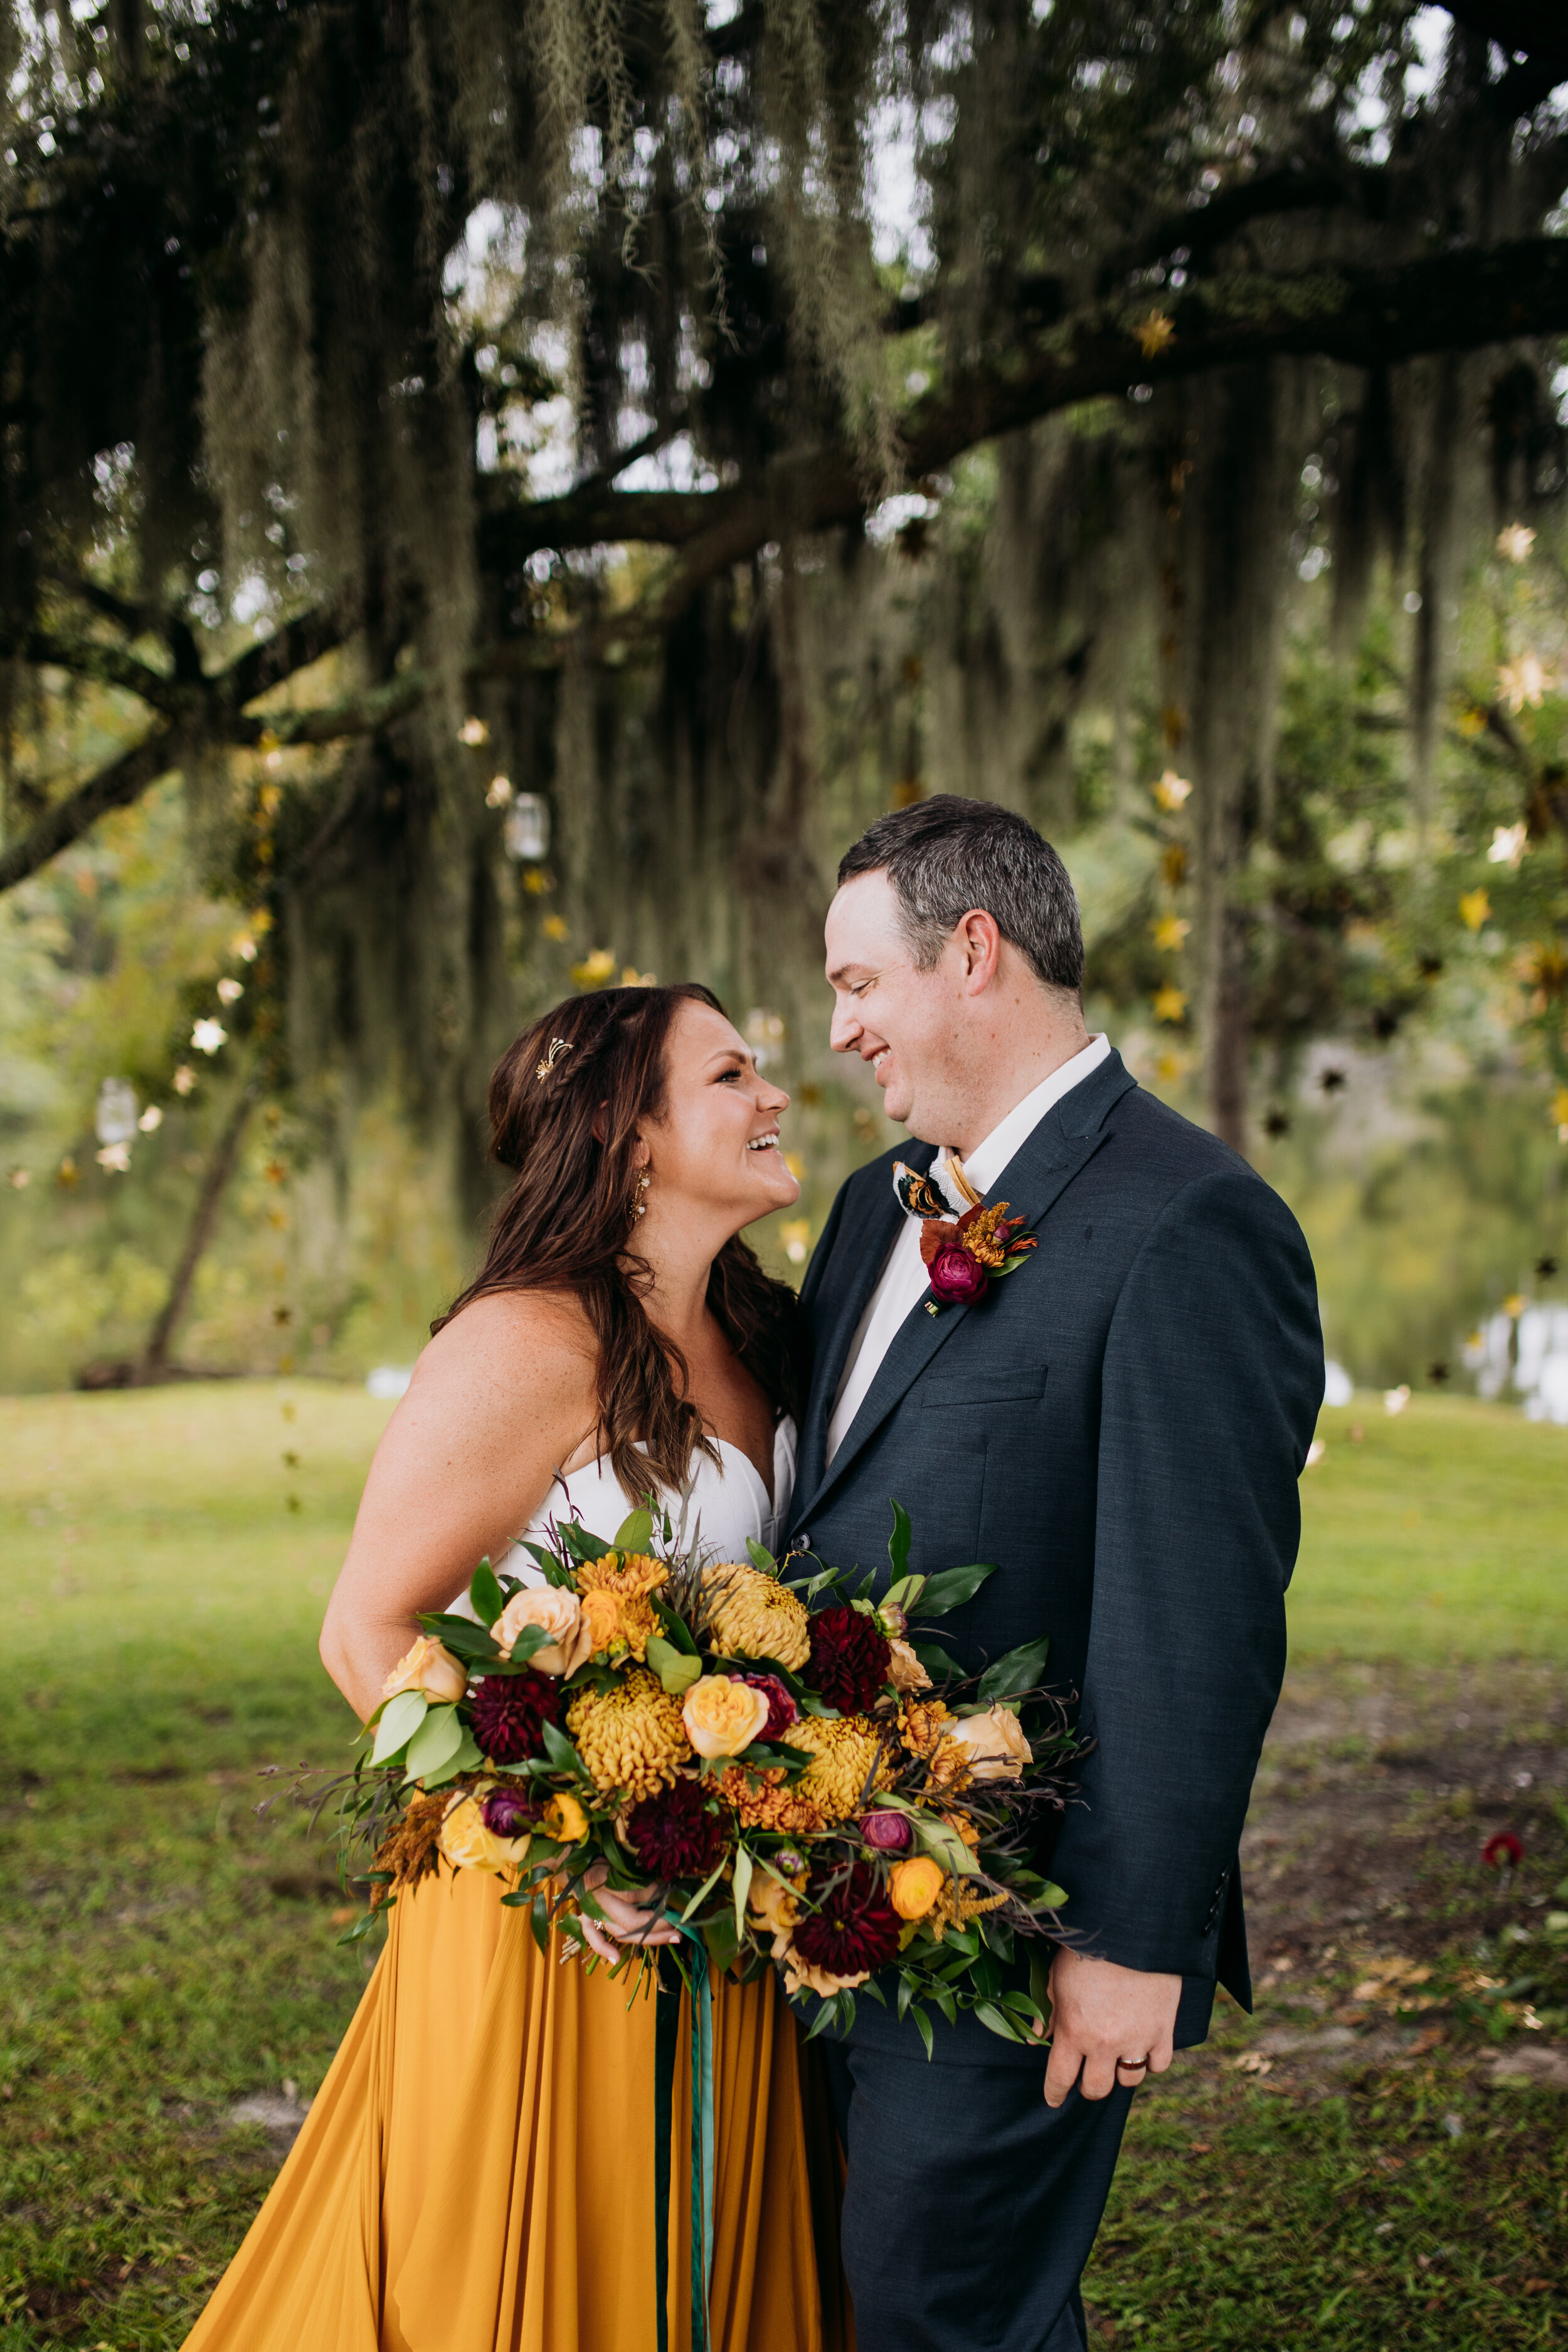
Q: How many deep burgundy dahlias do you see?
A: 4